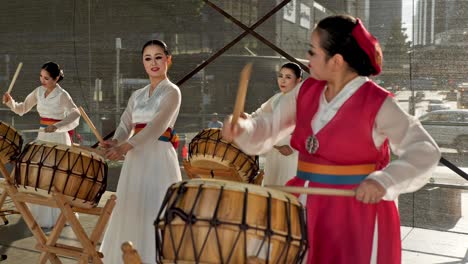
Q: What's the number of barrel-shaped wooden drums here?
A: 4